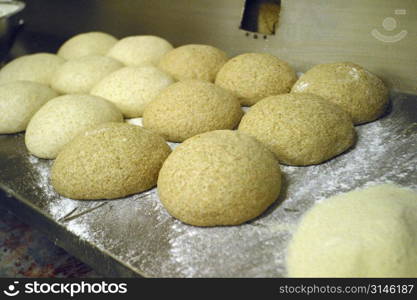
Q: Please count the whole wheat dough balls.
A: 7